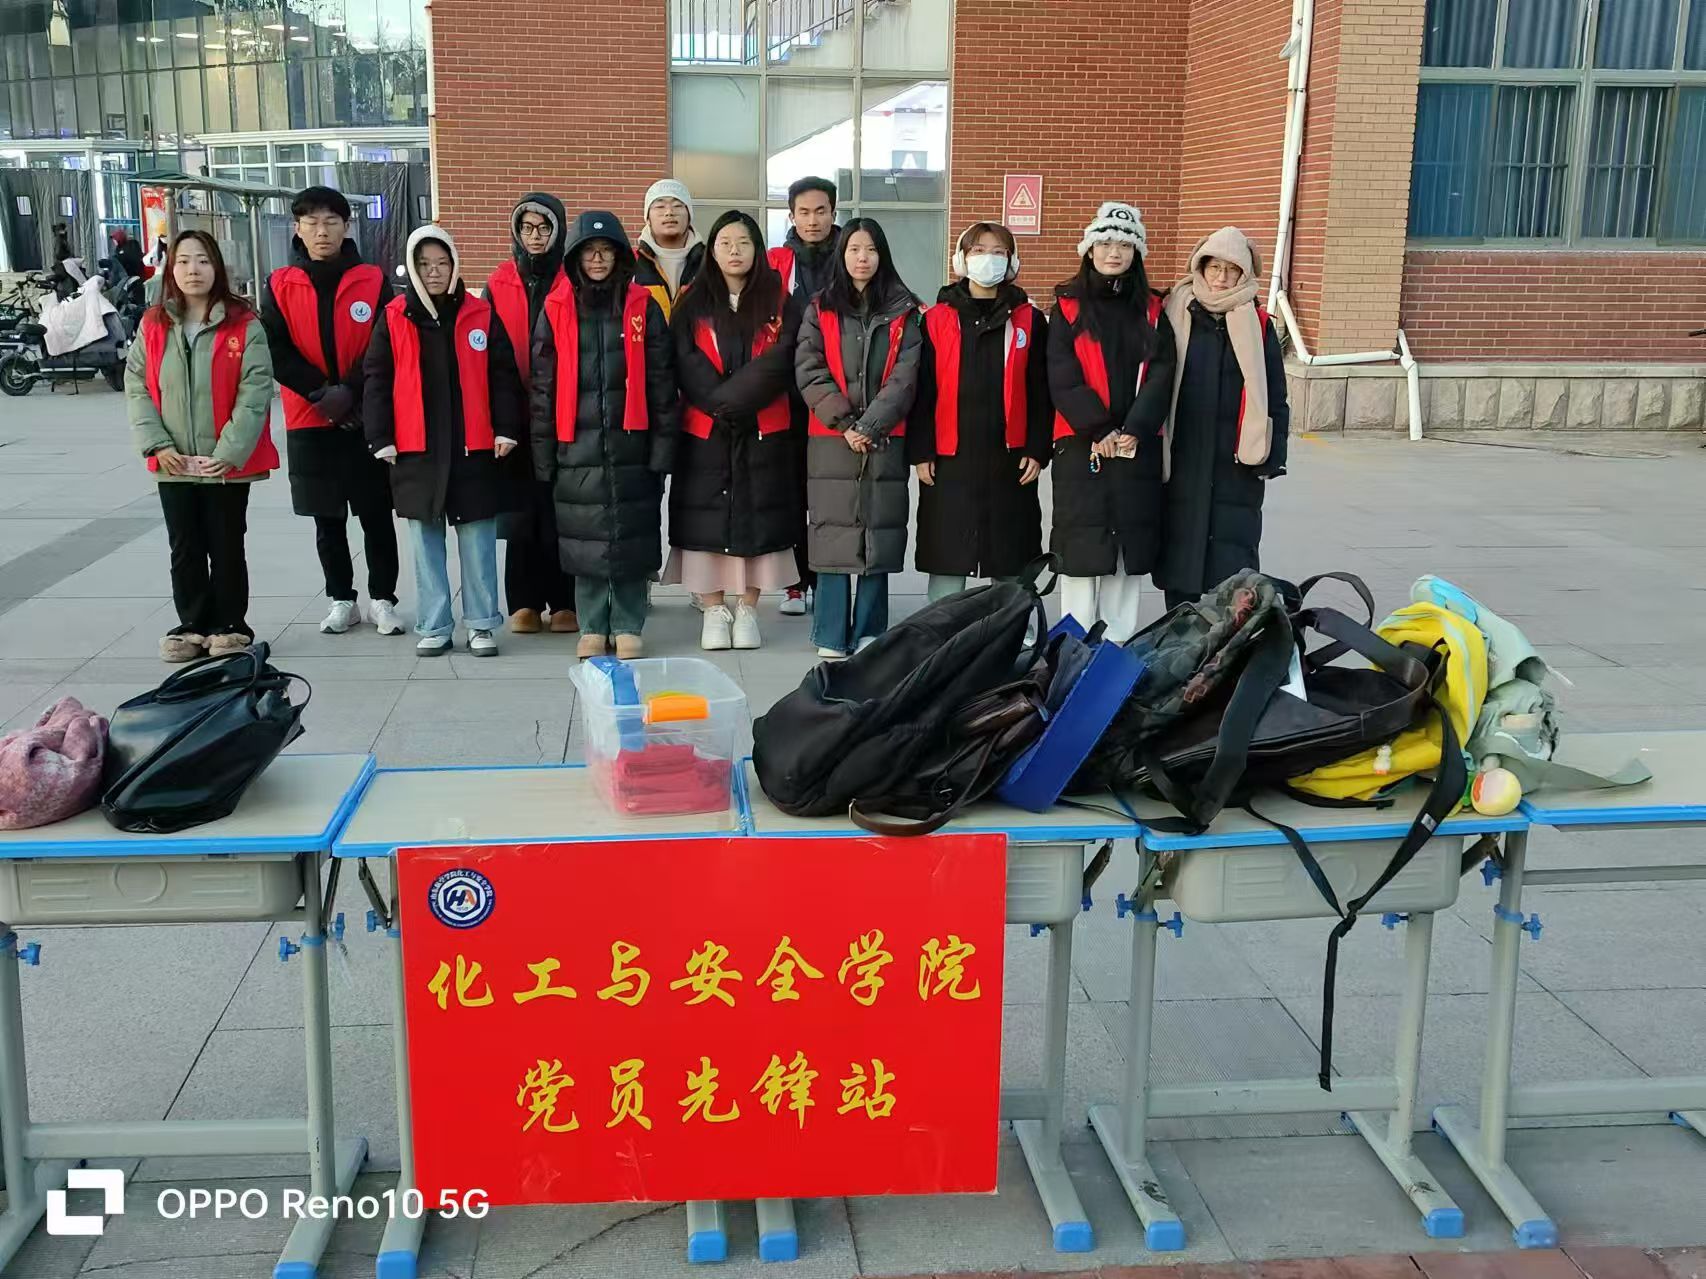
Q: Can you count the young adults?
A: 12